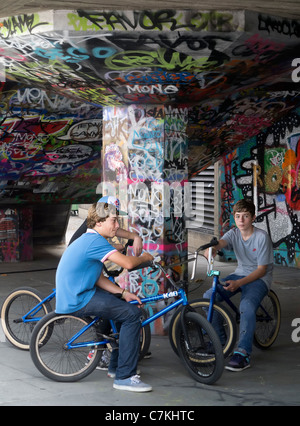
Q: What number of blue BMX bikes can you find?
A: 3